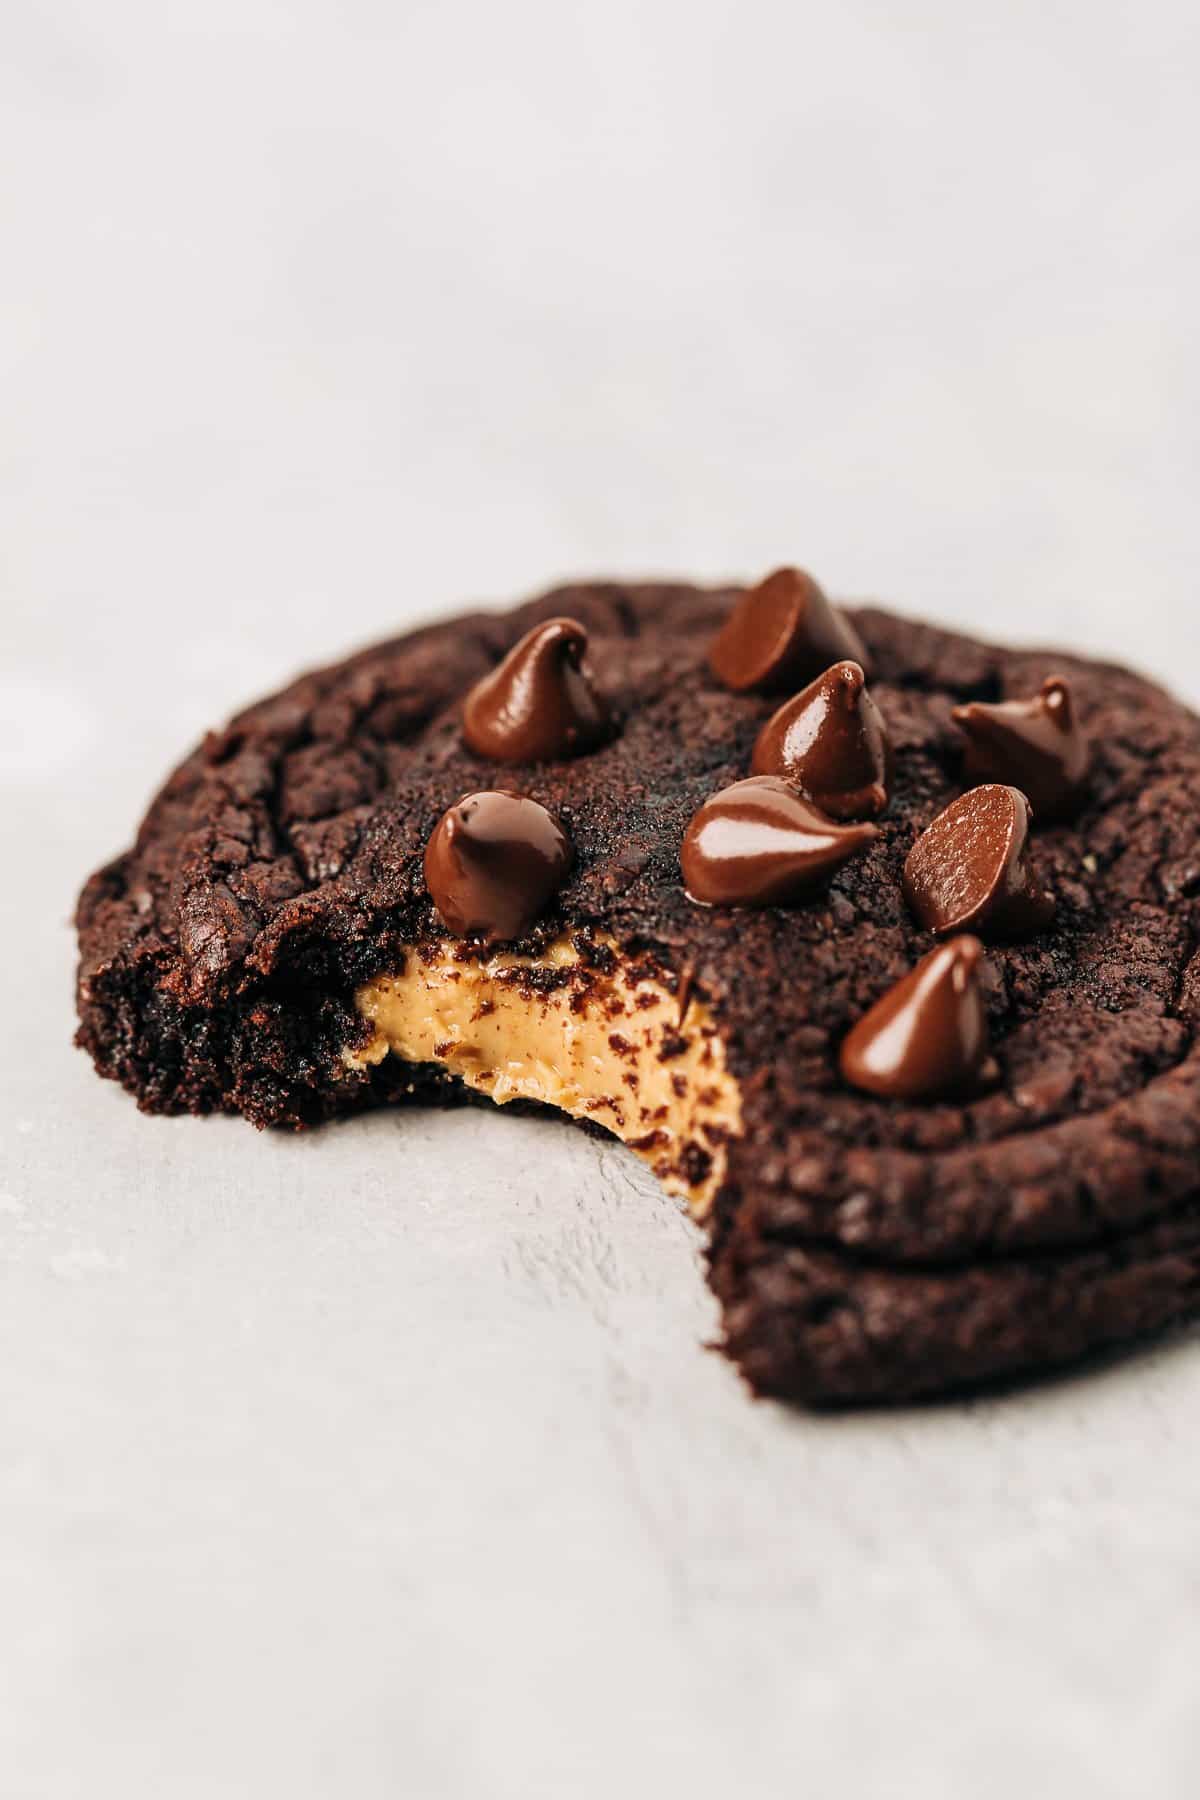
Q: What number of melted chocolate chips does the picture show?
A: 8